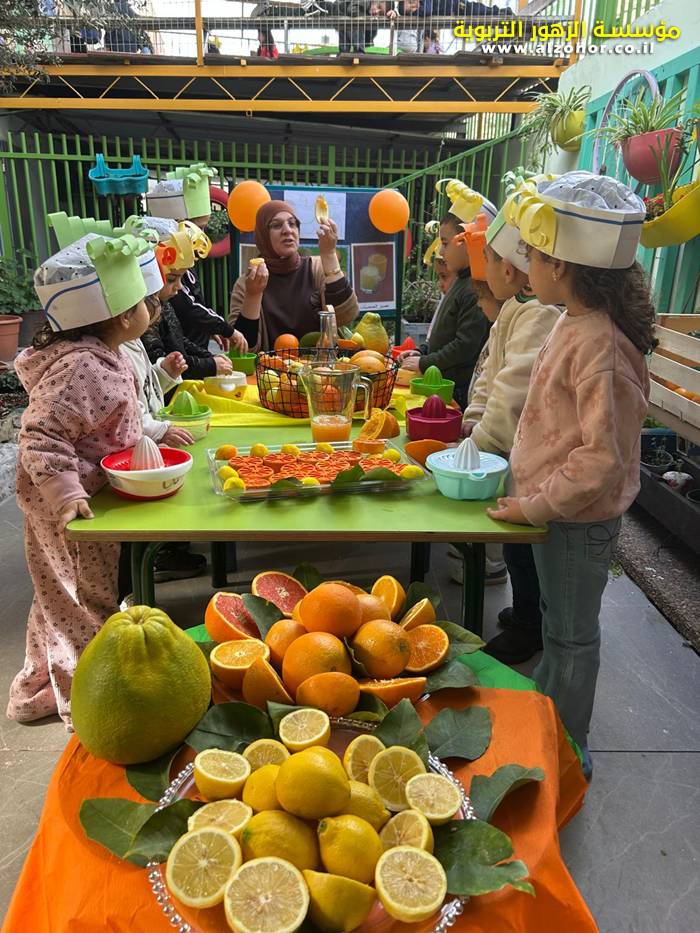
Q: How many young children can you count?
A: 9